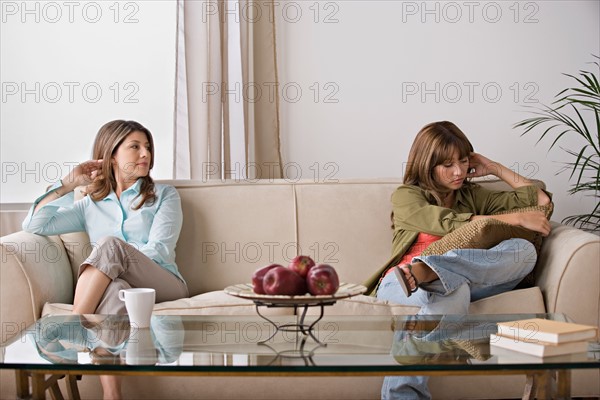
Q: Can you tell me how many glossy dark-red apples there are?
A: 4